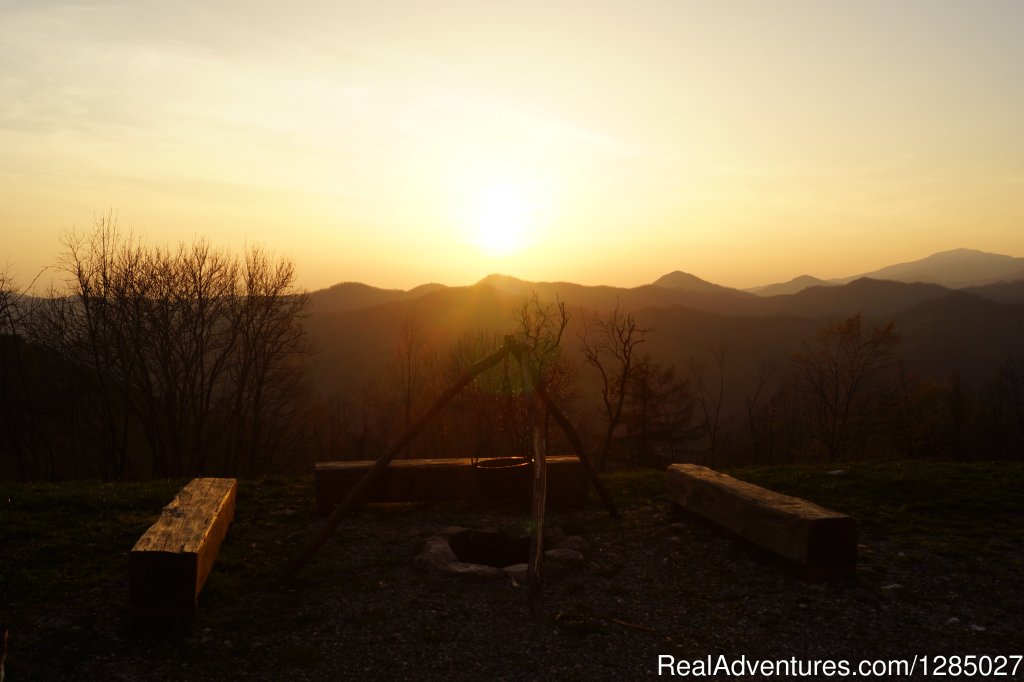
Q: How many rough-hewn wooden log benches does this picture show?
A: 3